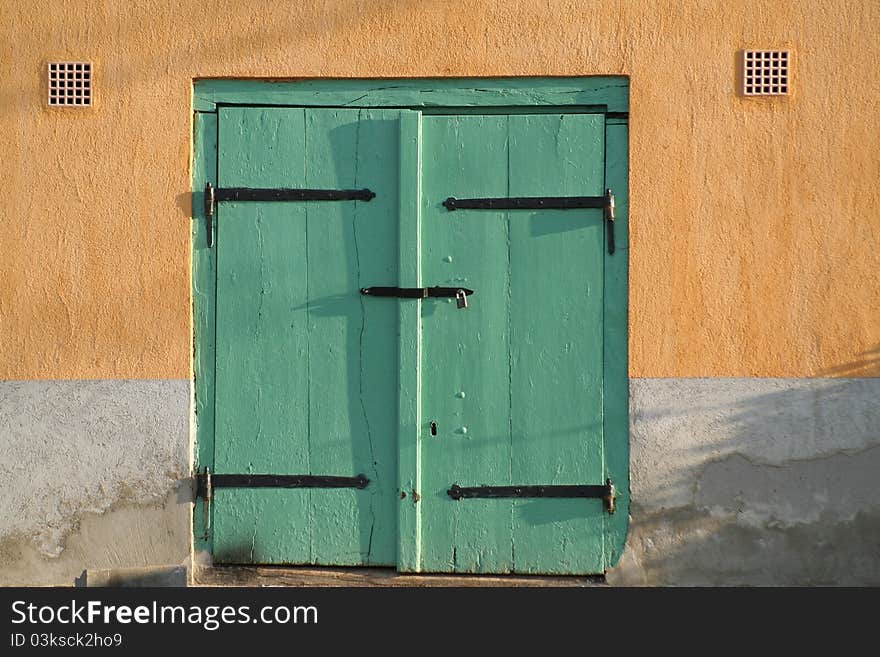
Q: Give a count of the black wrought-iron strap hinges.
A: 4